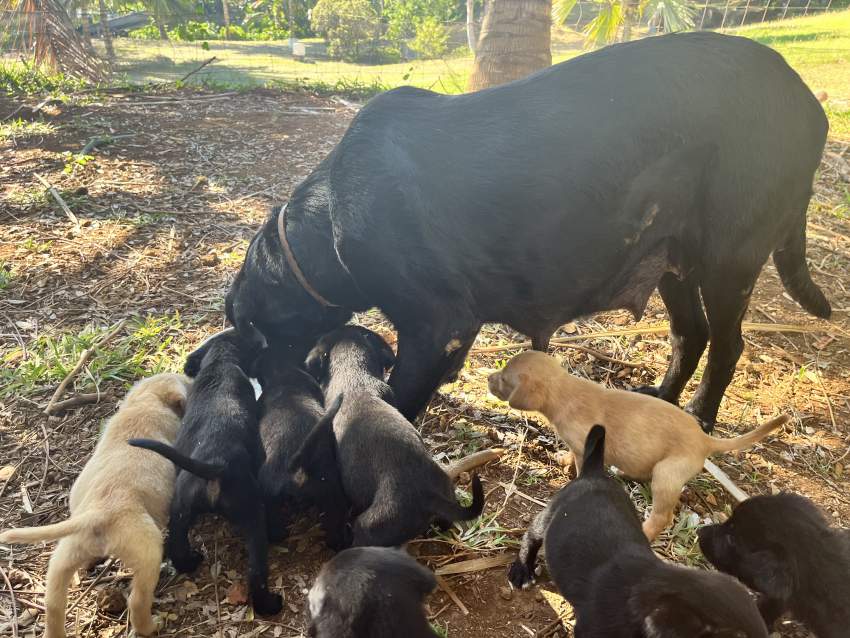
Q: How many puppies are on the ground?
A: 8